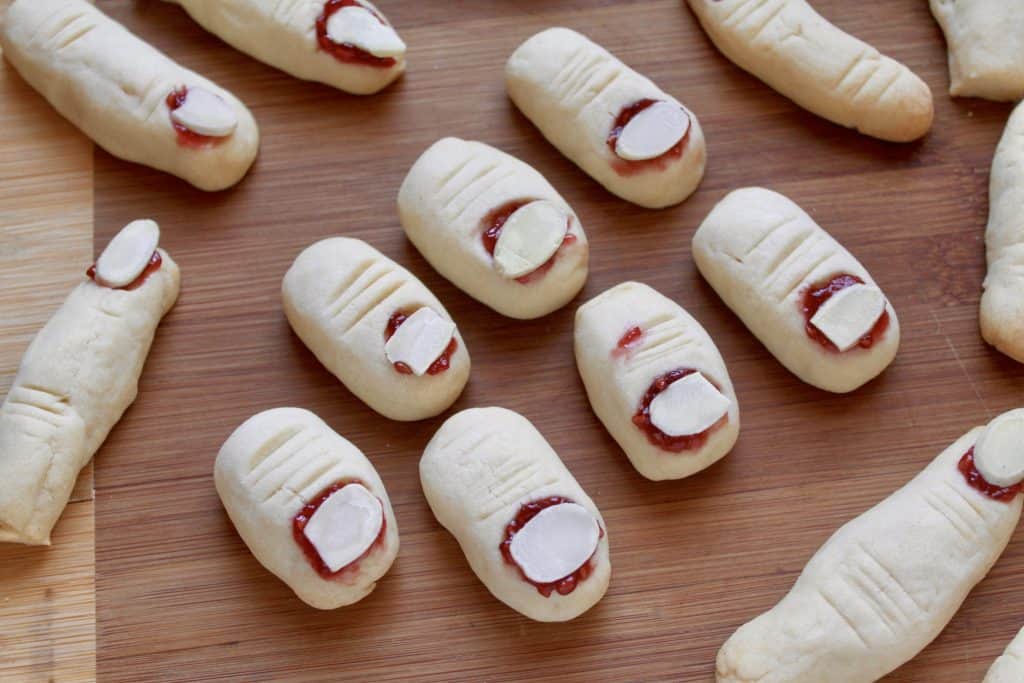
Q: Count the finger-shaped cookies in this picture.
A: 15